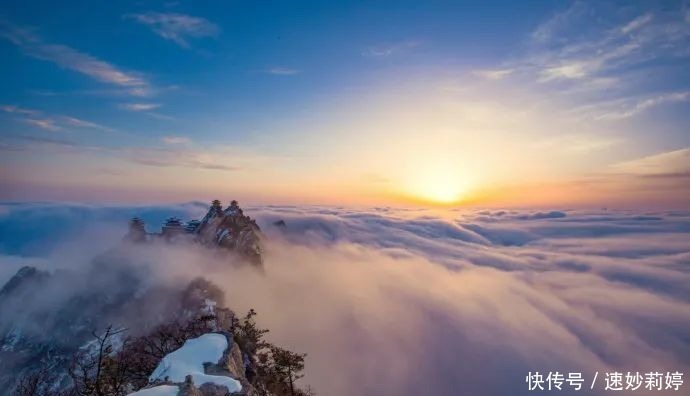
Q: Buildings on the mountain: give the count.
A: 5